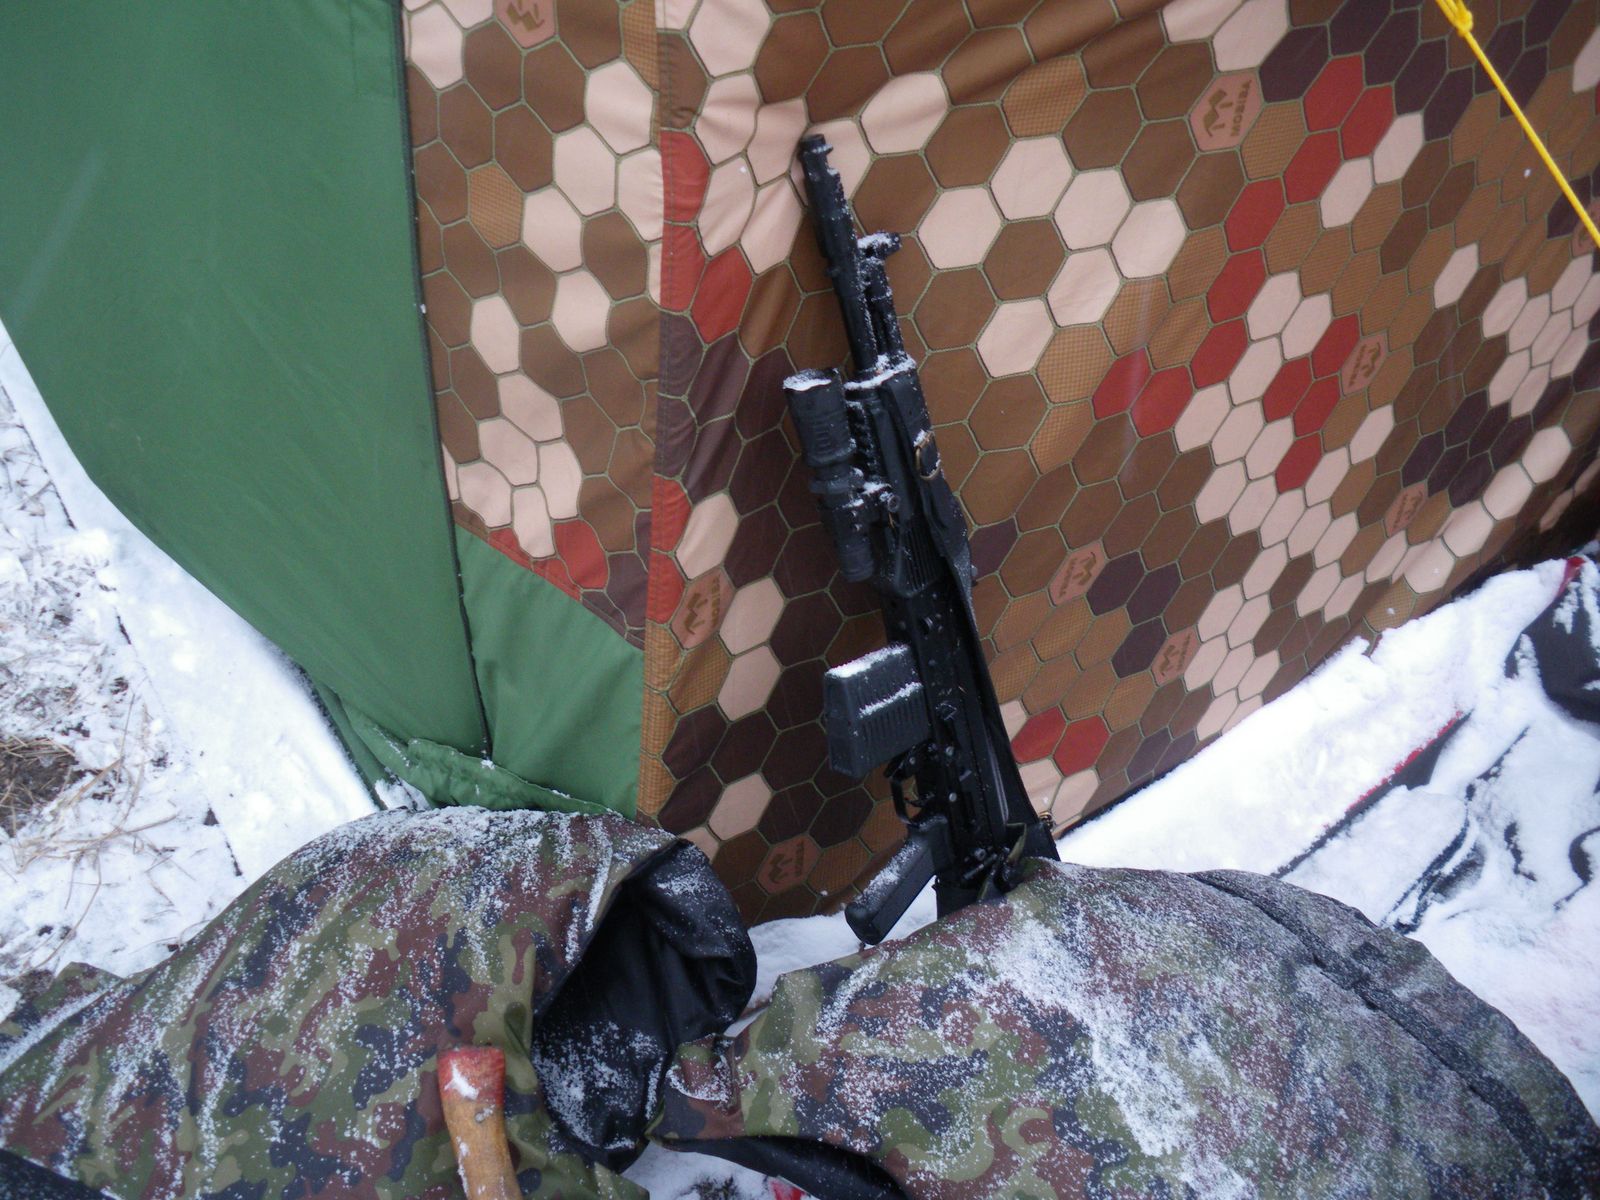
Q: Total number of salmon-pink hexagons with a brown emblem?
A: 9